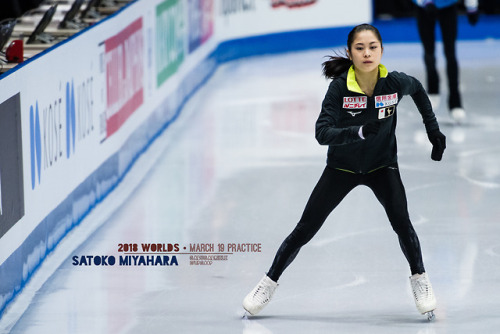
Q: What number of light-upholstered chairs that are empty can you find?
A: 0